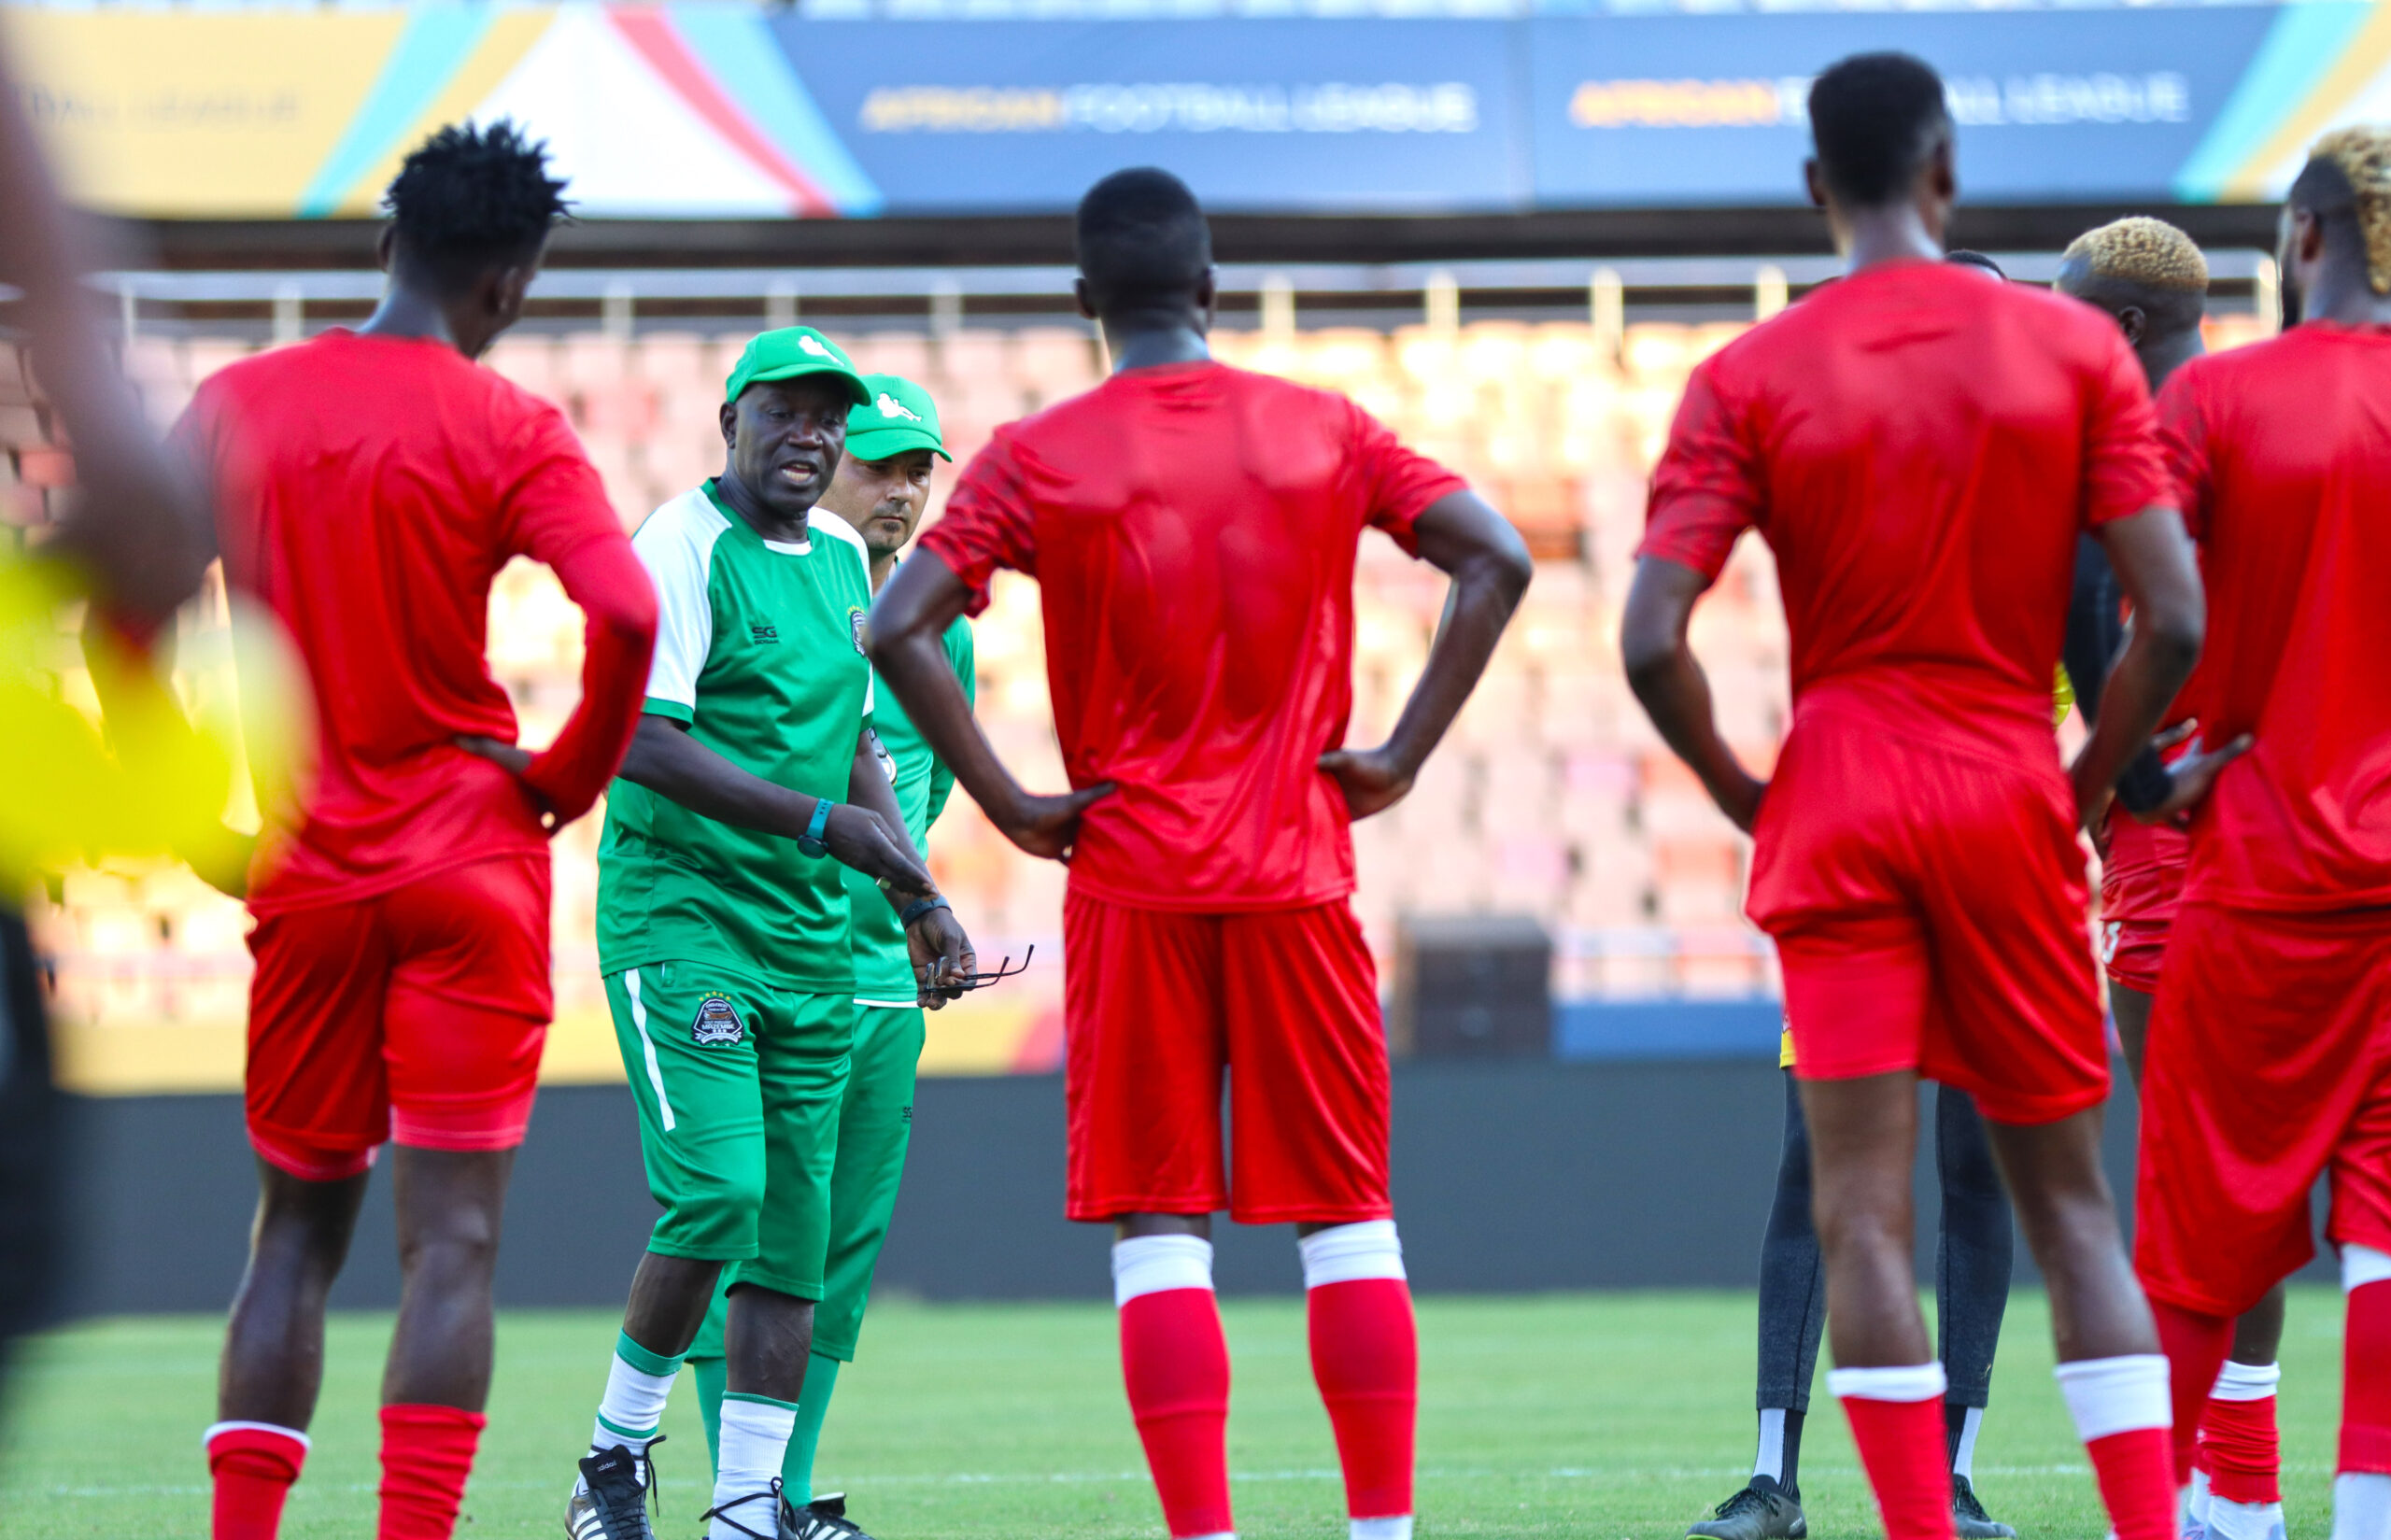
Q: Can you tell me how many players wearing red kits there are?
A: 5